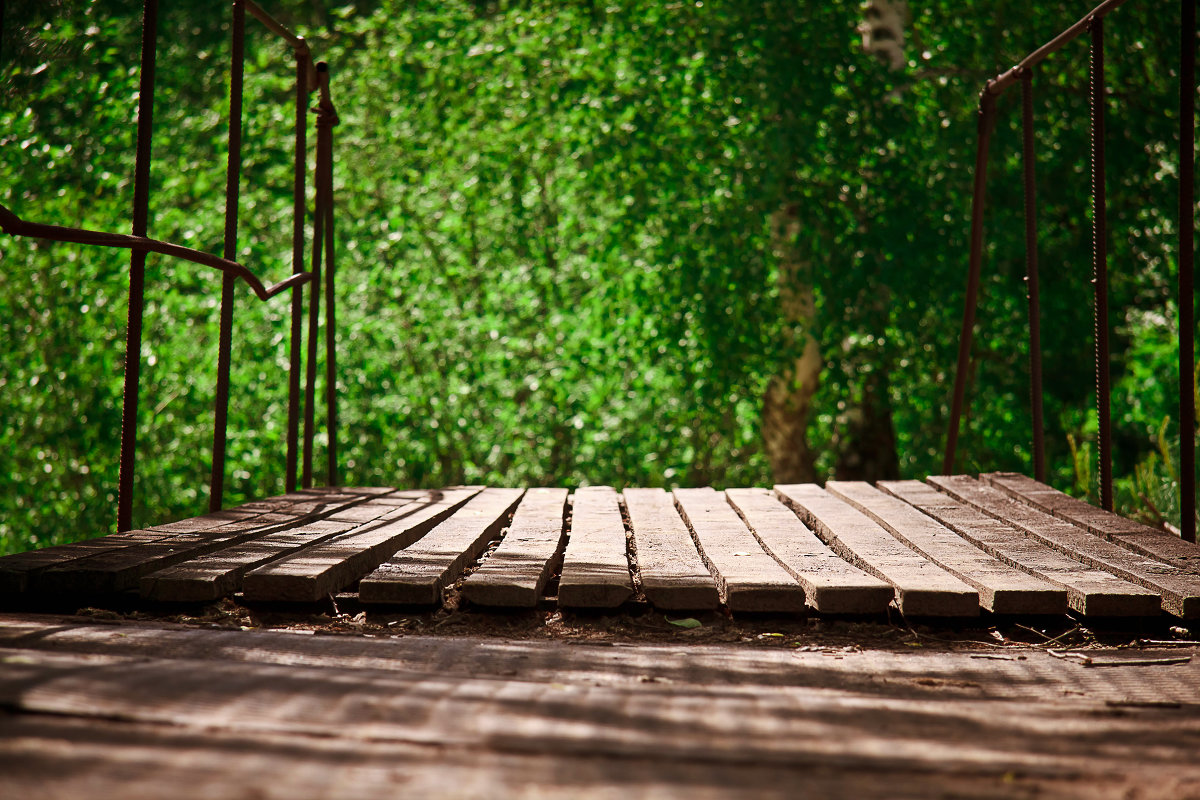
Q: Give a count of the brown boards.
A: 15